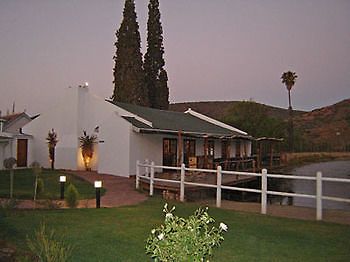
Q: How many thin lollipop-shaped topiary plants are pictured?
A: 2